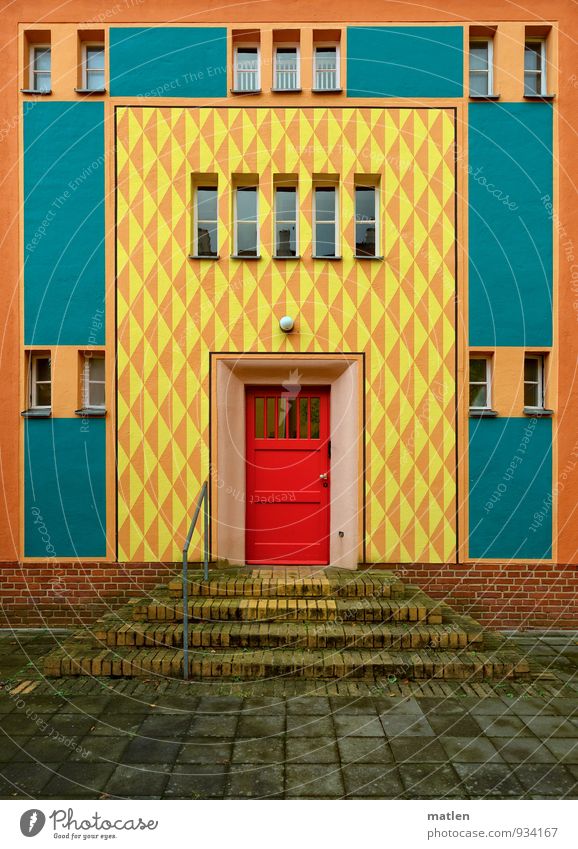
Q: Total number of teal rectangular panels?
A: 6